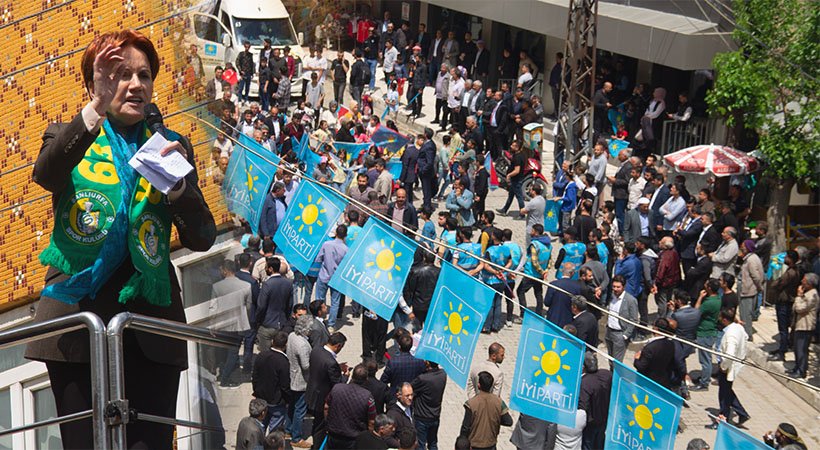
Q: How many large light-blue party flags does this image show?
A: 7